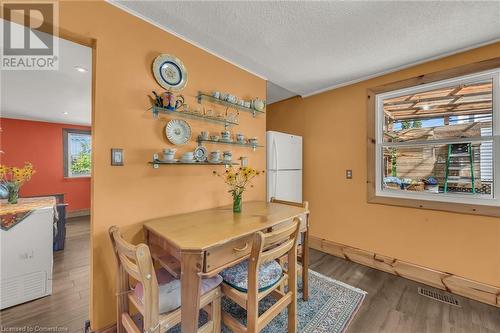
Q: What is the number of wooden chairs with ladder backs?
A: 3